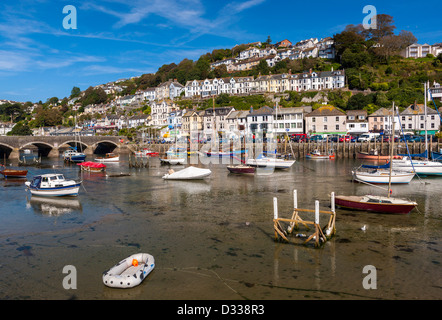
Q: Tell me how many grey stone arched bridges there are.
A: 1